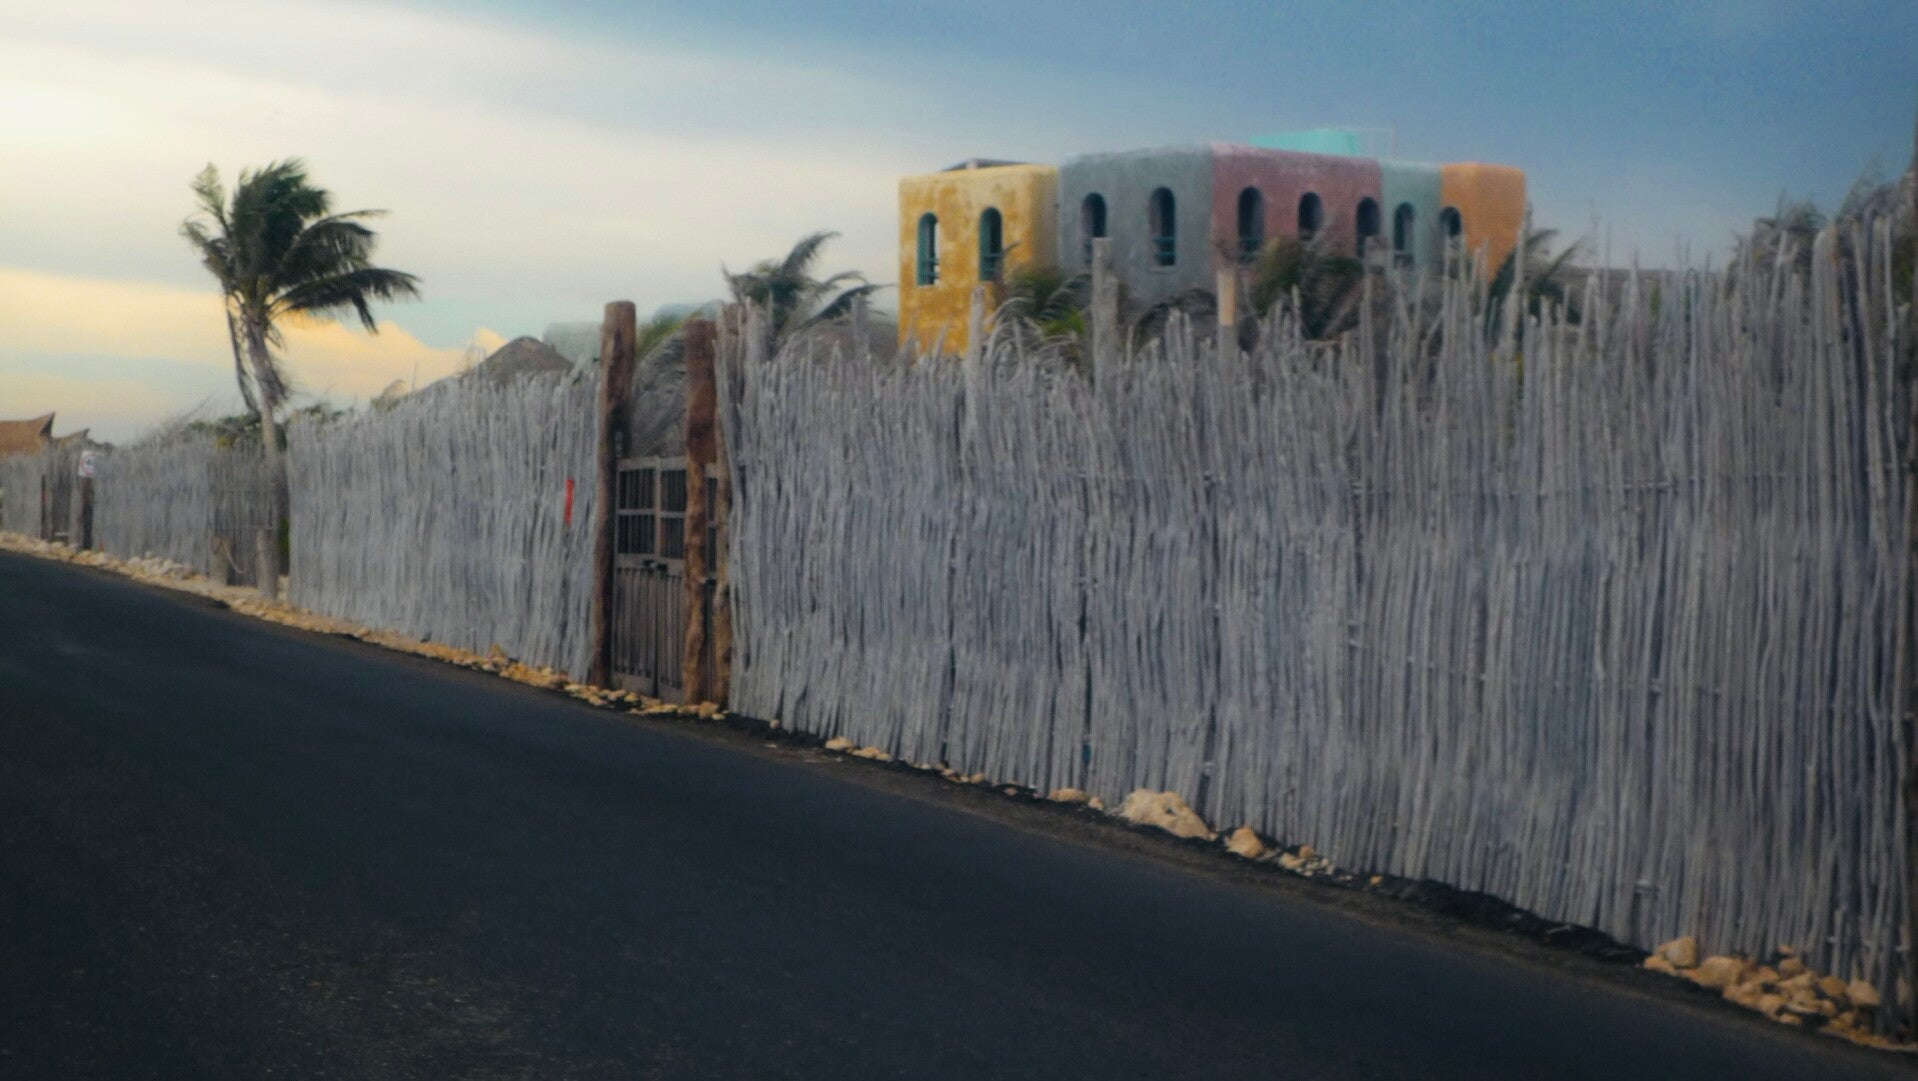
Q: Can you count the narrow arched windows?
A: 9